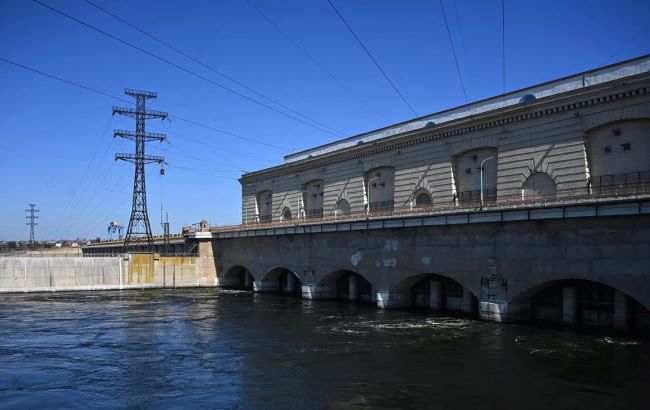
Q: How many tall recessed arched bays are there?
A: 5